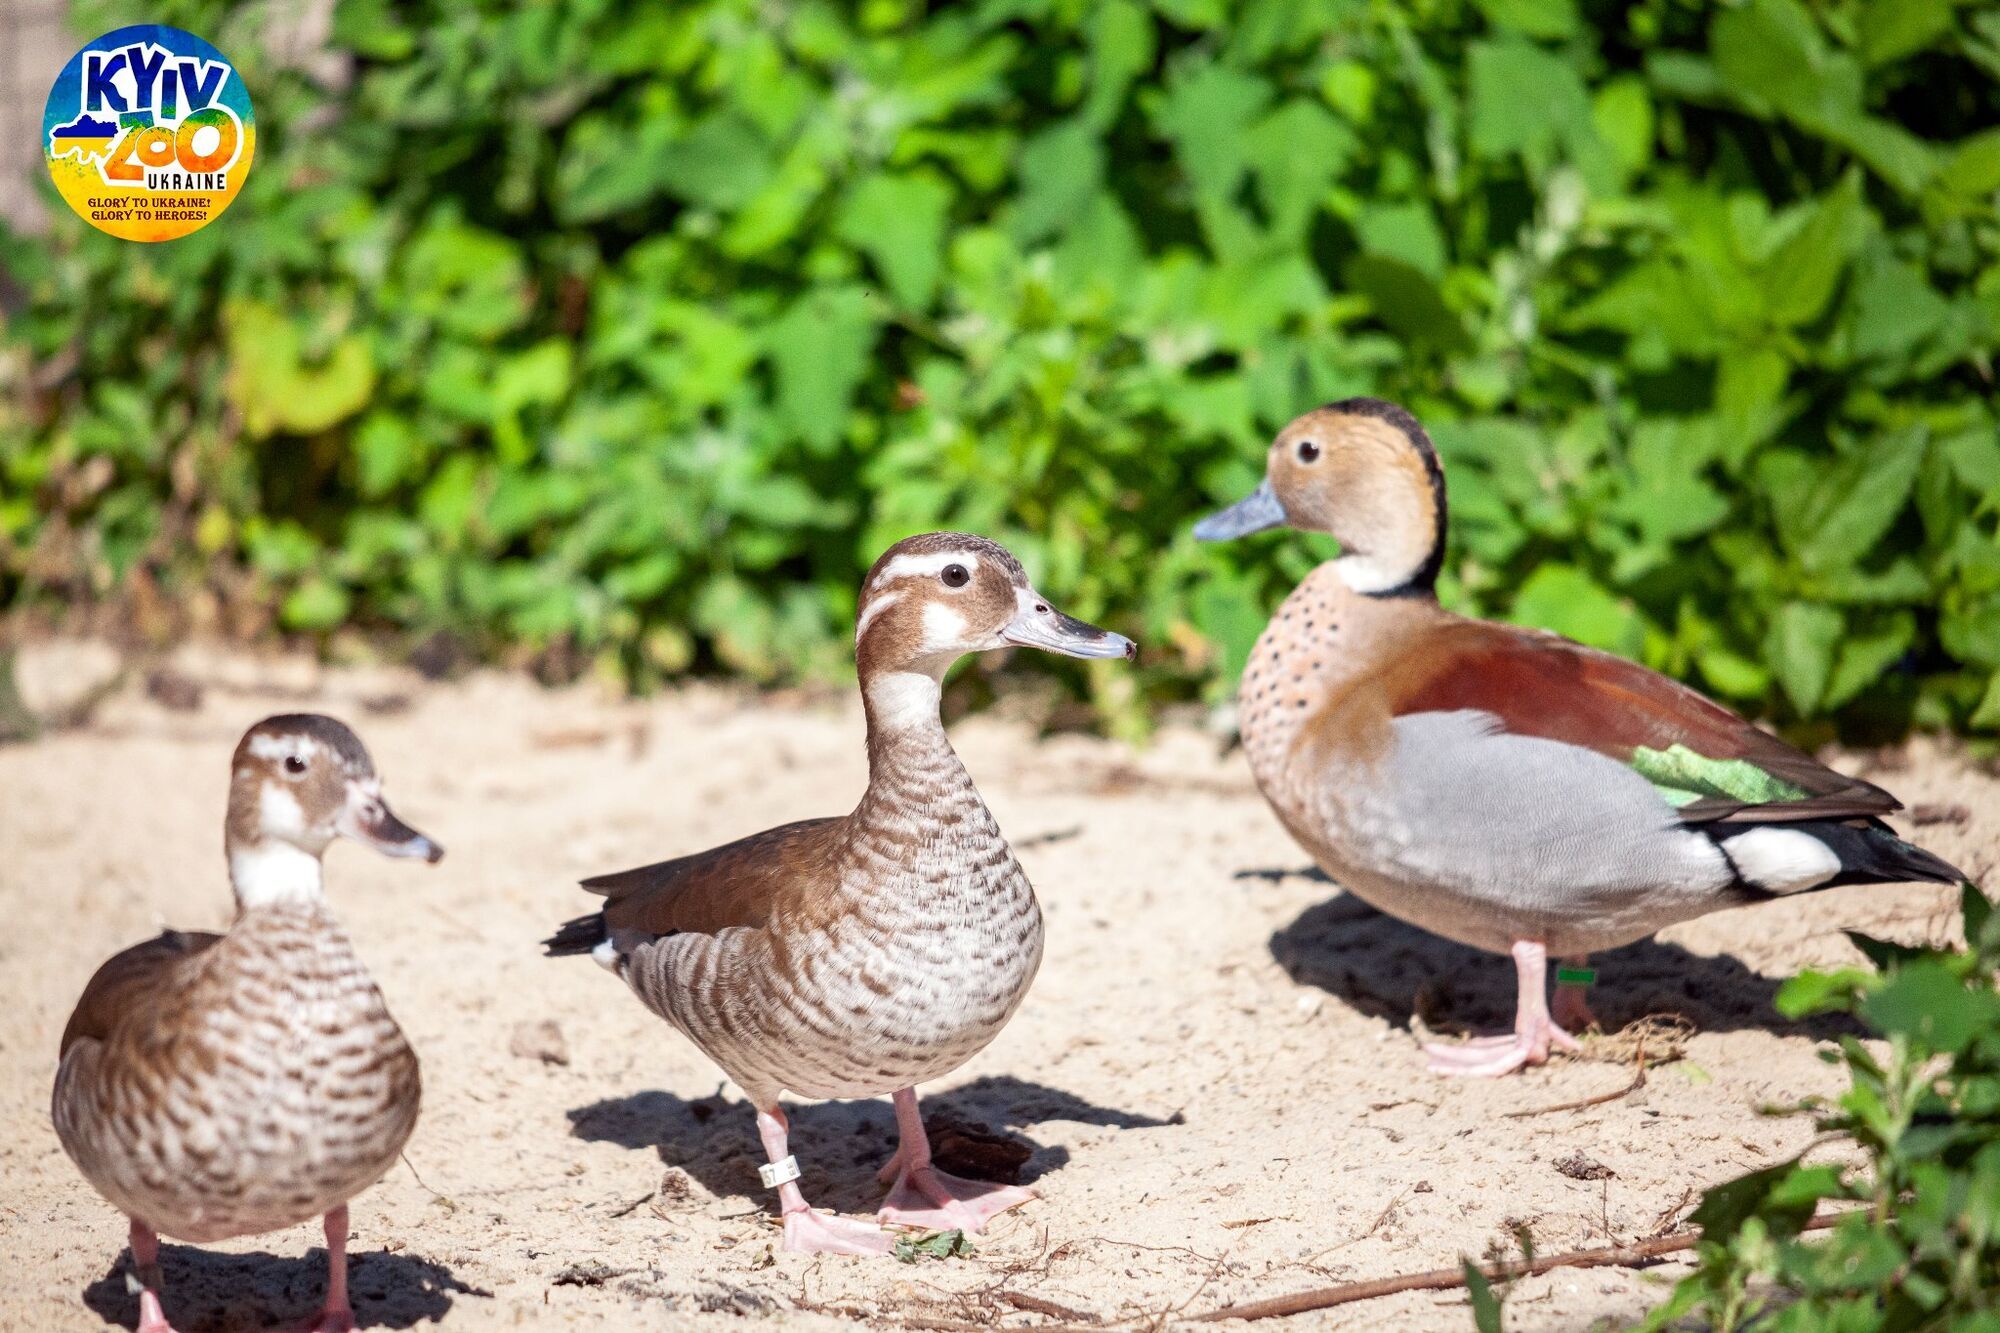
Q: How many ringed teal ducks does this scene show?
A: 3